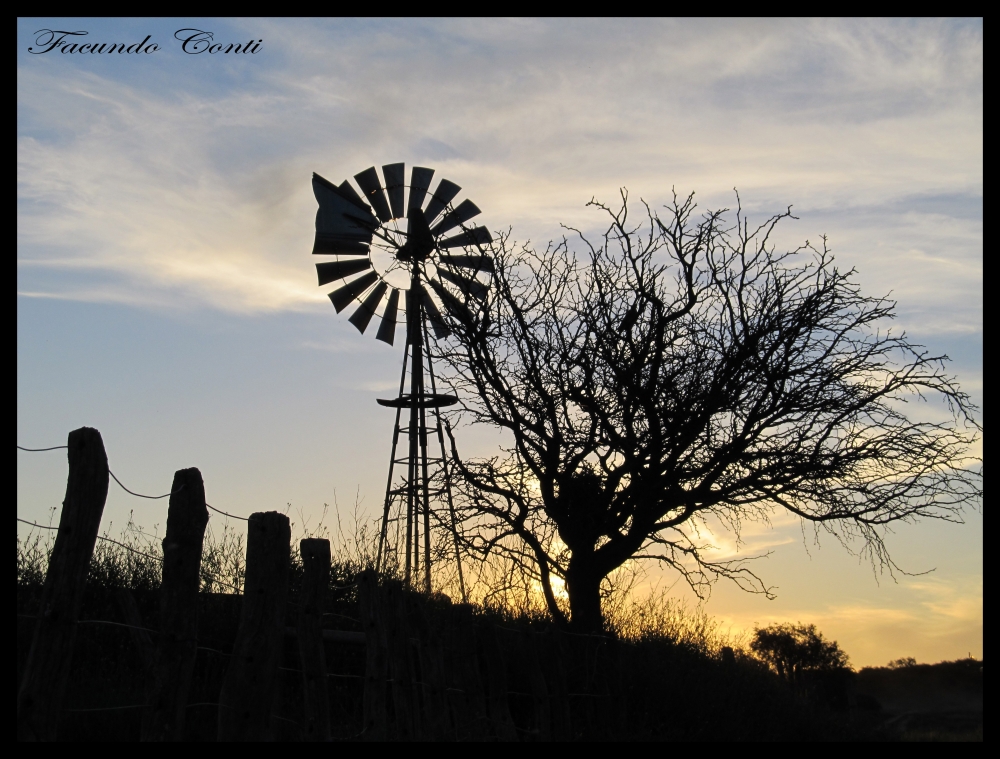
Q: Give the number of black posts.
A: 4